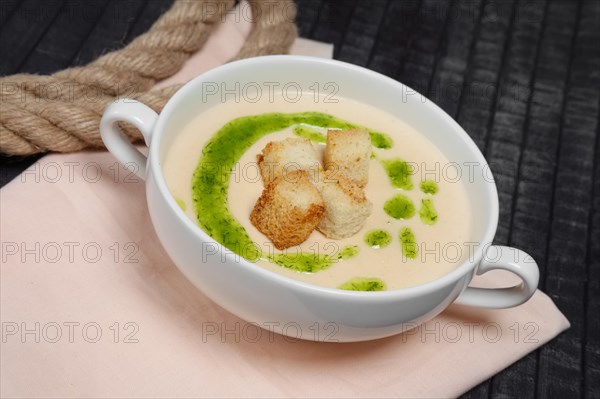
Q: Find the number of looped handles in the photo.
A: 2